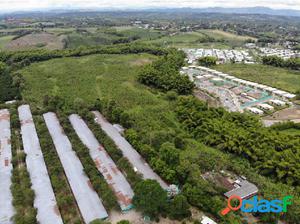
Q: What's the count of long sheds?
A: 5